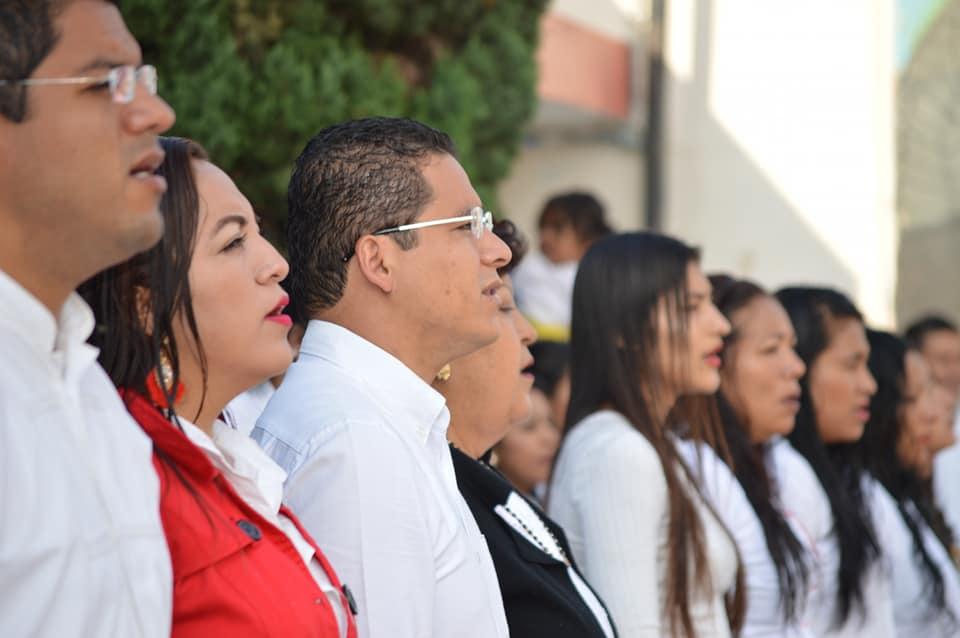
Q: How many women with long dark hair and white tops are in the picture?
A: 4